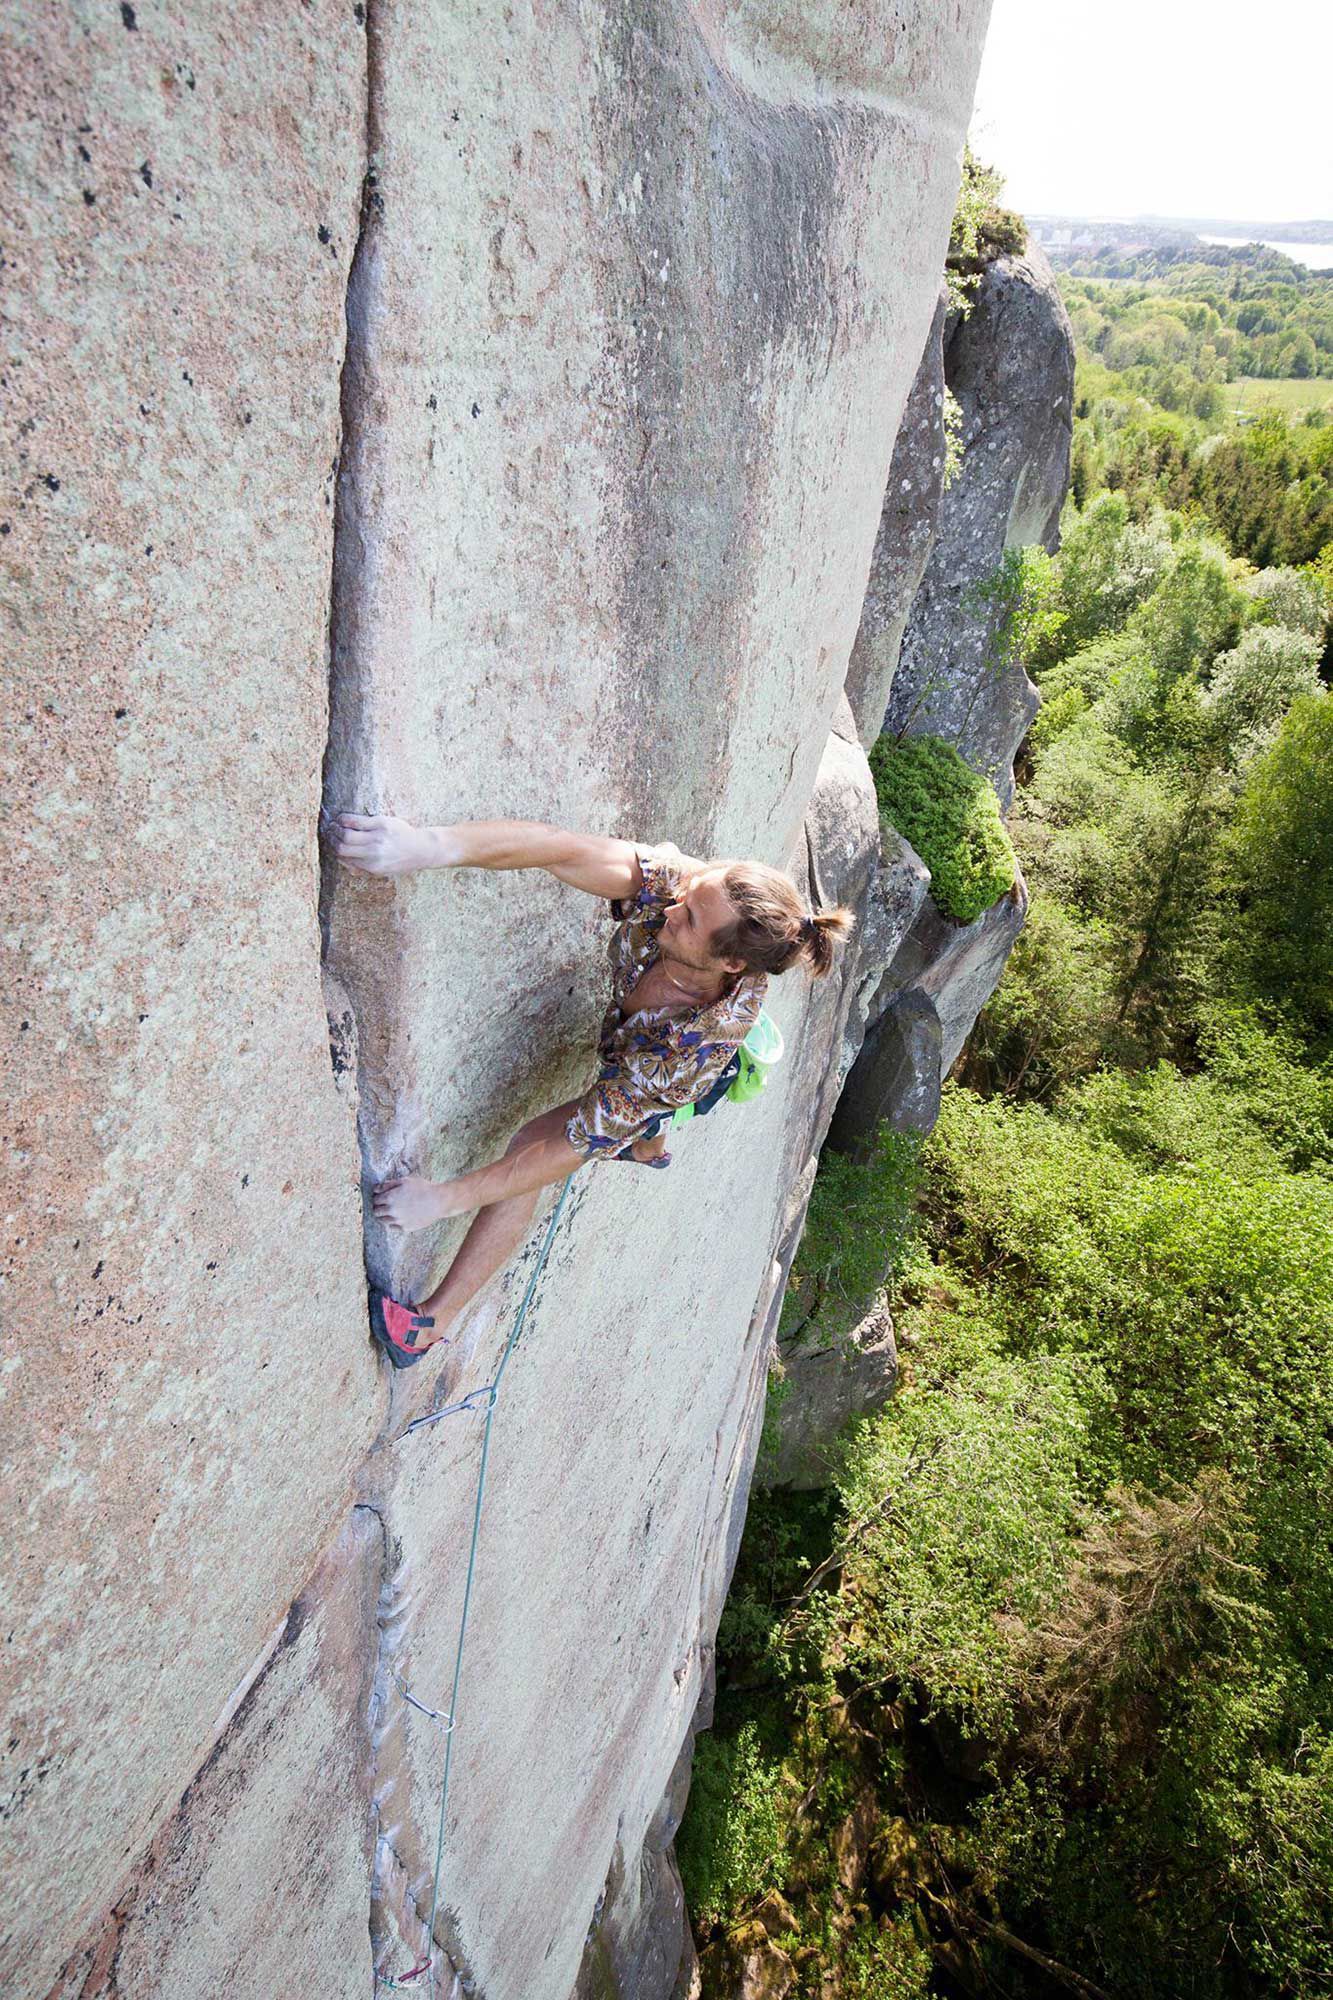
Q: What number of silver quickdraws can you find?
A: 2